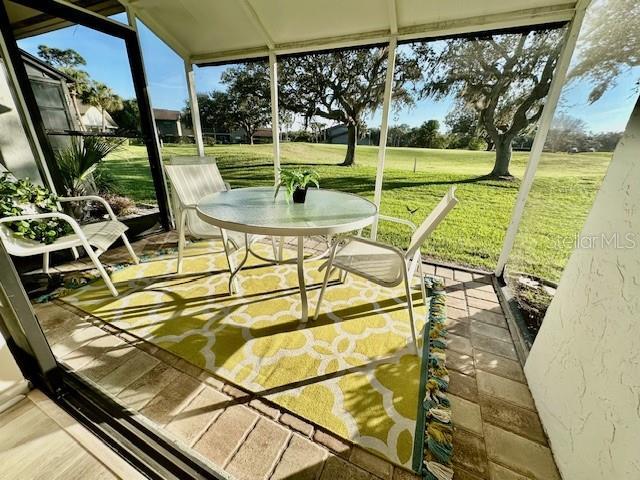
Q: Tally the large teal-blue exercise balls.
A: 0